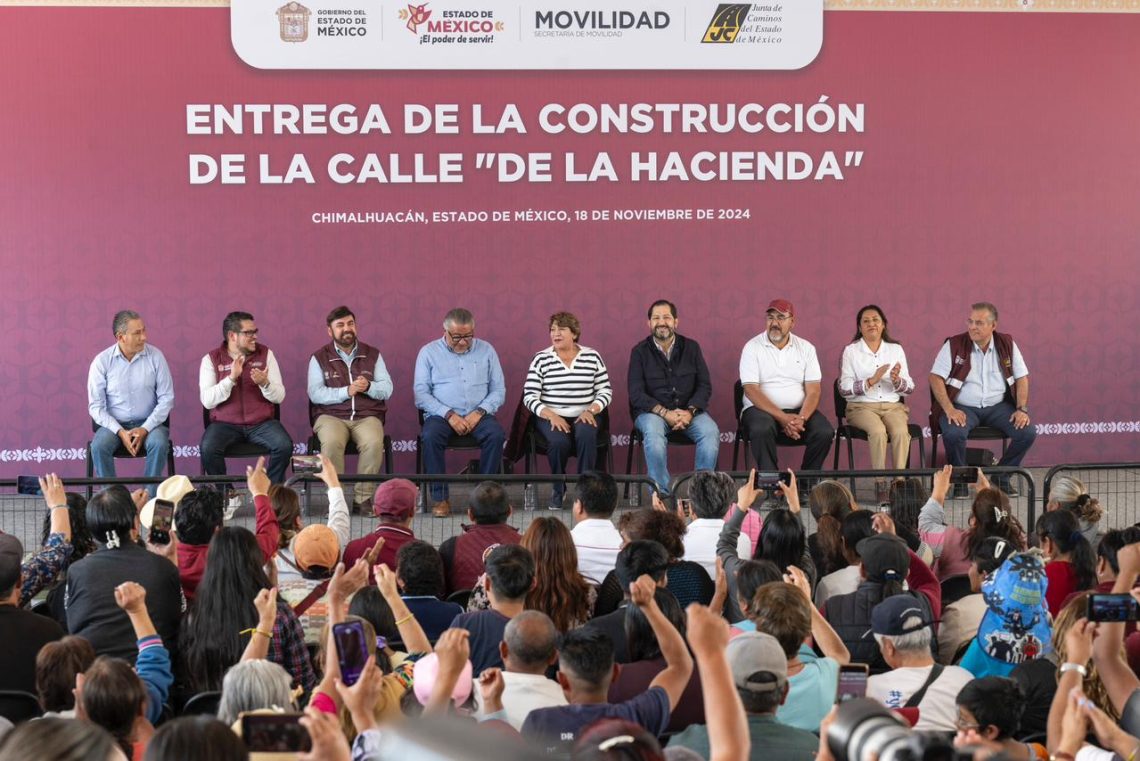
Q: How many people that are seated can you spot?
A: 9